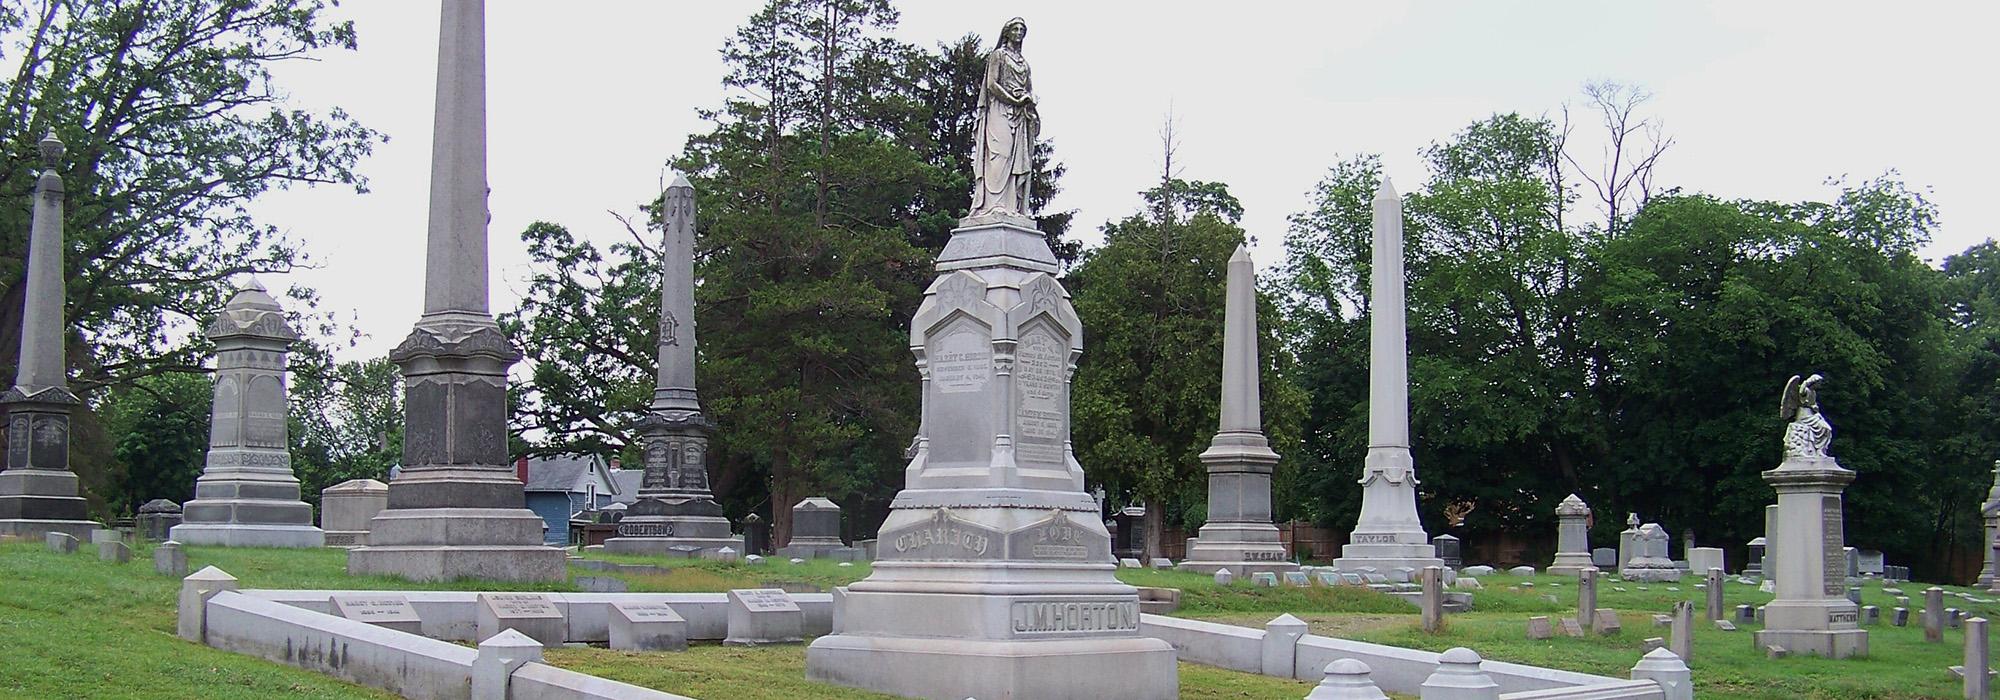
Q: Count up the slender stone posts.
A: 6